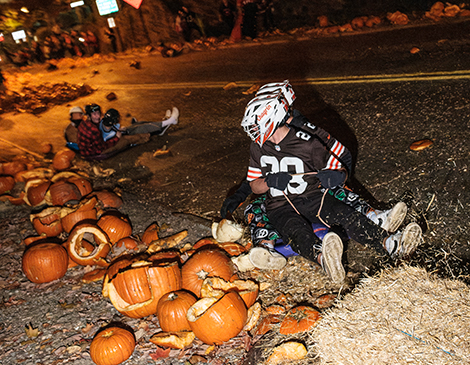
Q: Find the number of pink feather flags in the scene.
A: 0